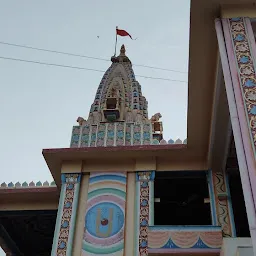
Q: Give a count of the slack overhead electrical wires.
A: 2